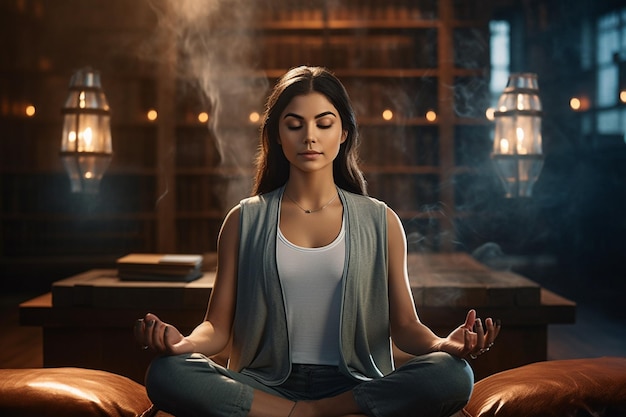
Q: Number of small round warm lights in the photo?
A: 9